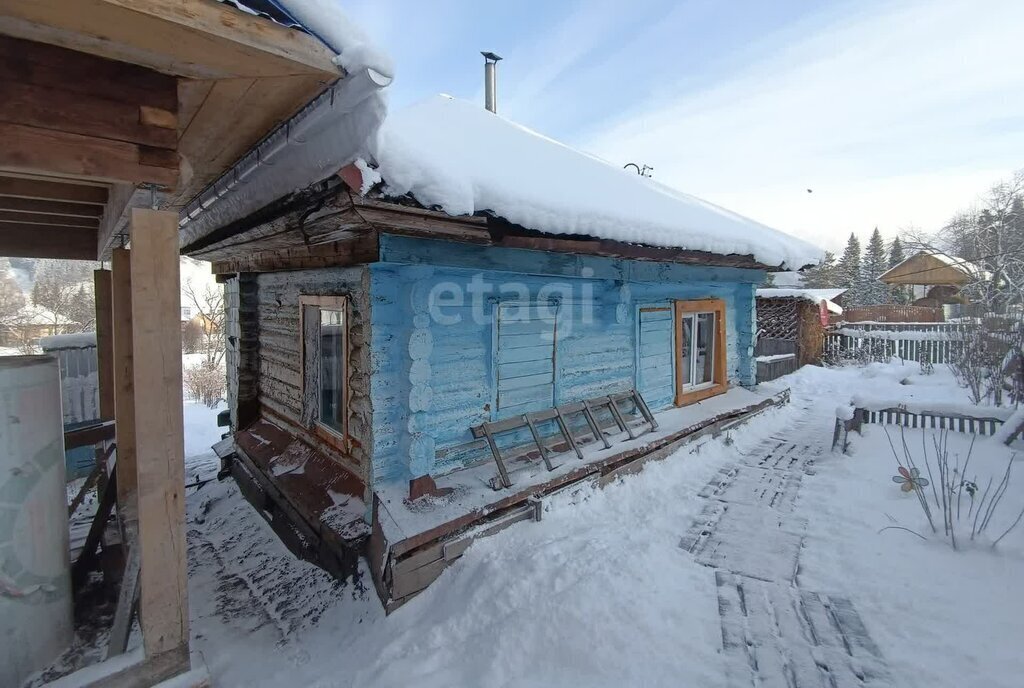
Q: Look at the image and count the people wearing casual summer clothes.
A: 0